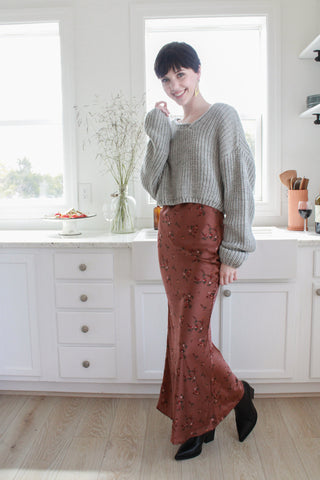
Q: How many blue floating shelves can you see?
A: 0